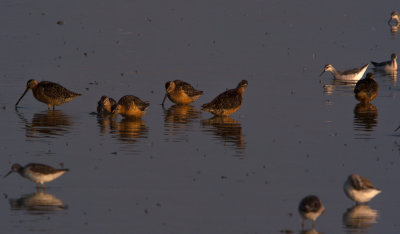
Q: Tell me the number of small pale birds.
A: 6